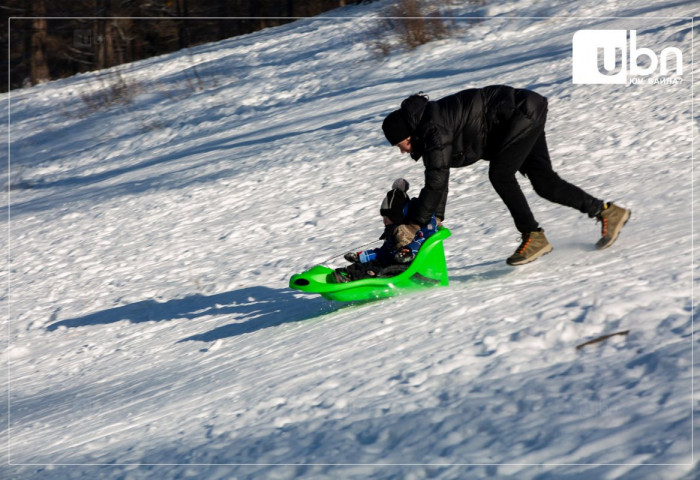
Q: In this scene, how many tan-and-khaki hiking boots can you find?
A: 2